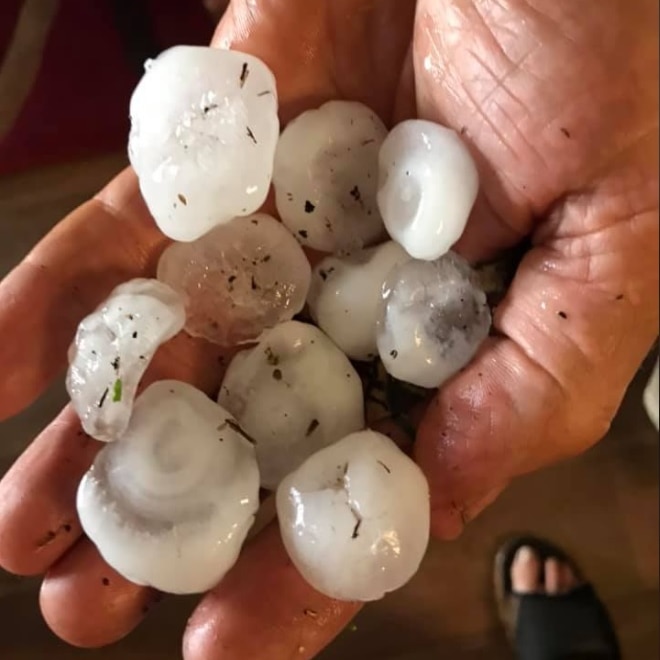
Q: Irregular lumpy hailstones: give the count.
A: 10